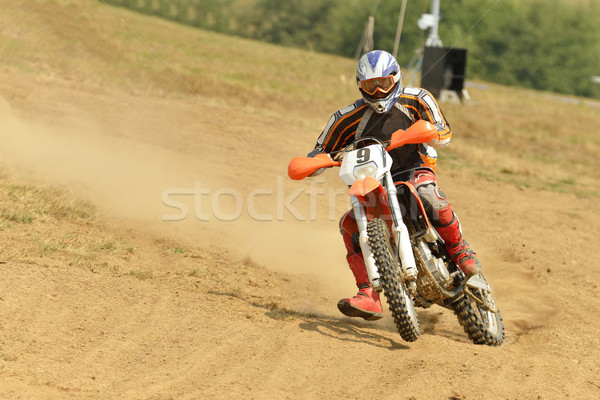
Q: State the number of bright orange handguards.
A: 2